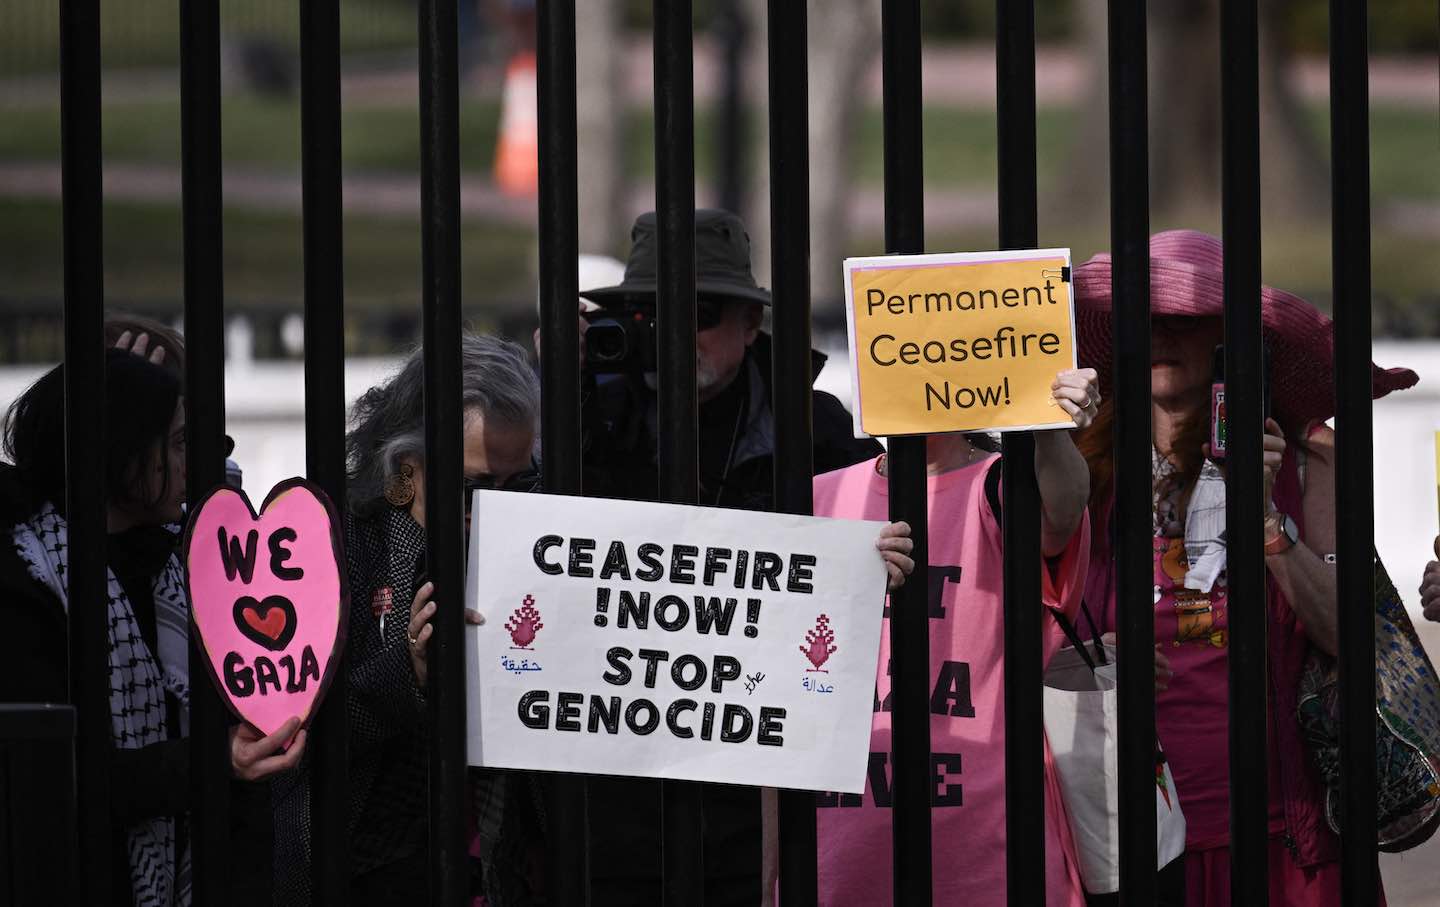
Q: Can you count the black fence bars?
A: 12